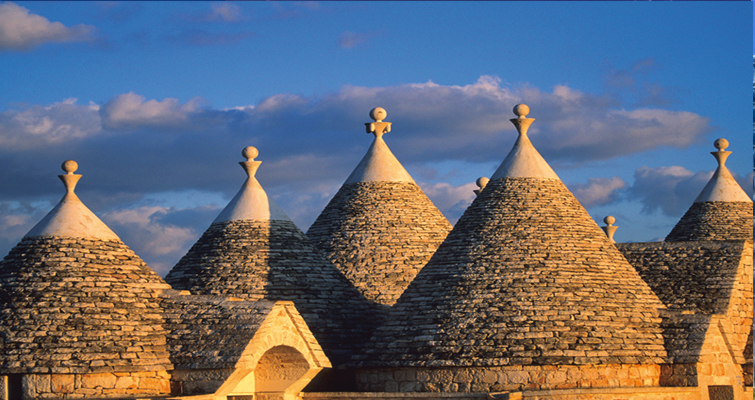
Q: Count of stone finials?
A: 7